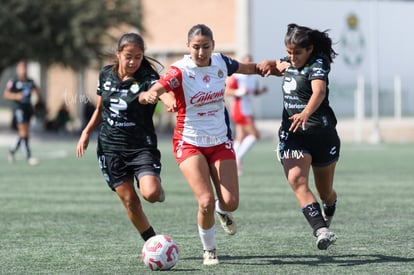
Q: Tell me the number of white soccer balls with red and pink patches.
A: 1